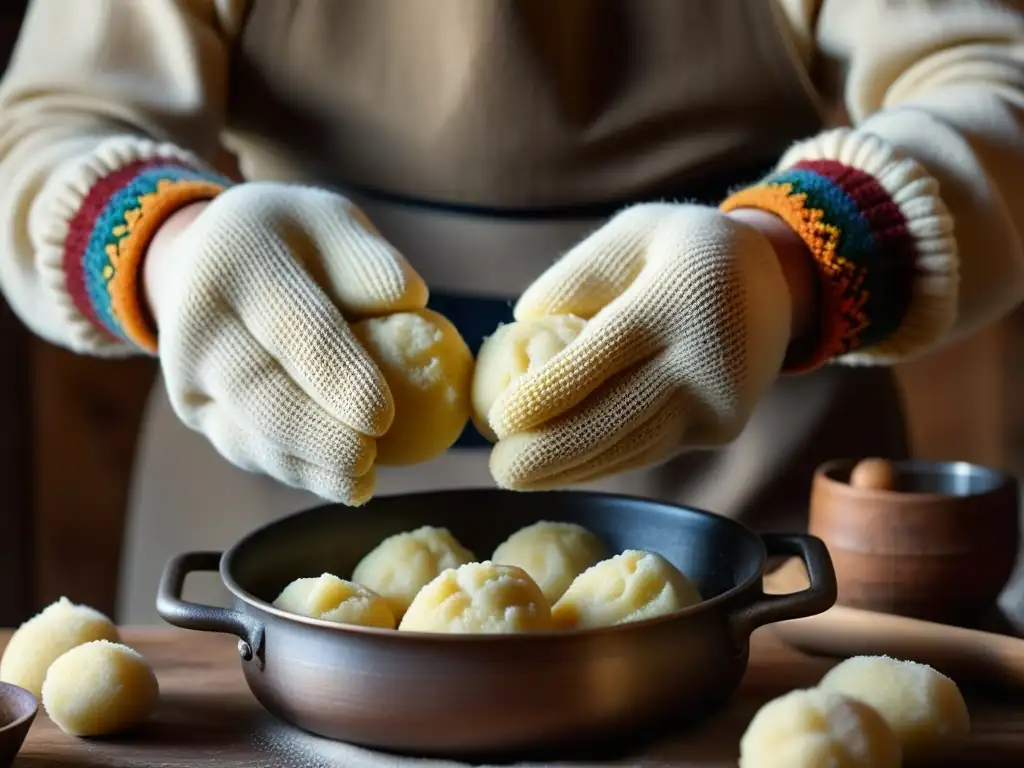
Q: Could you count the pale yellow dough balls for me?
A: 11